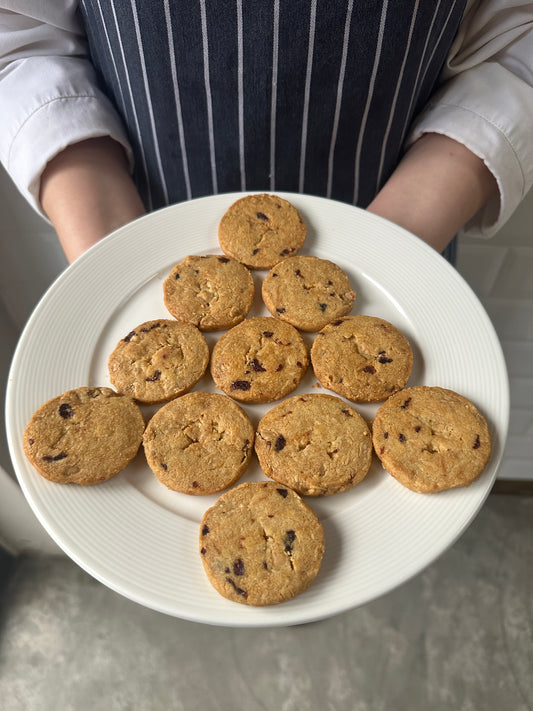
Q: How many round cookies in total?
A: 11